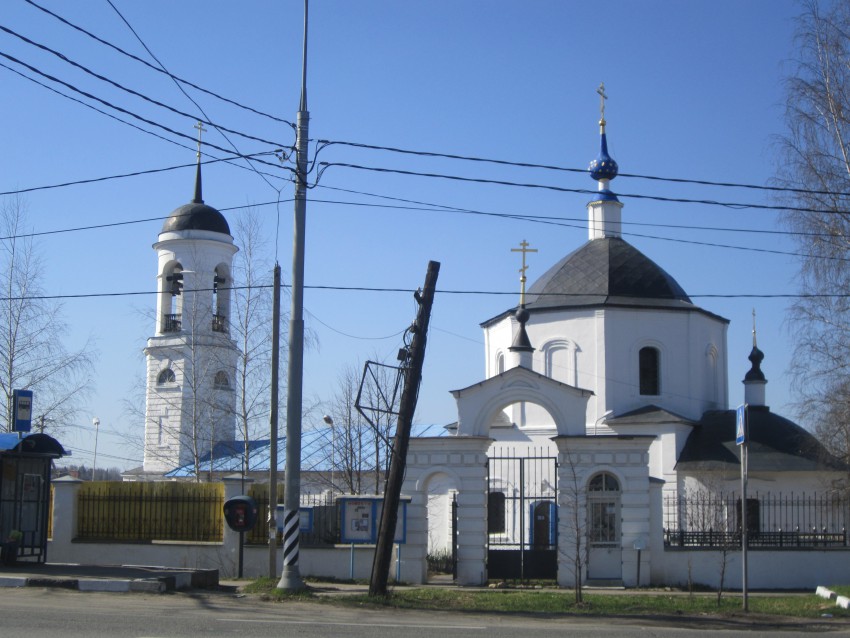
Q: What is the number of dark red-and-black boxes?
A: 1